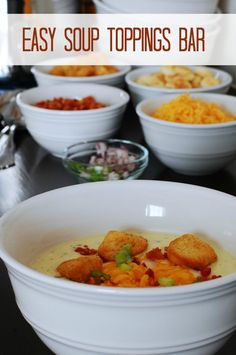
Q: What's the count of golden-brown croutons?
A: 3